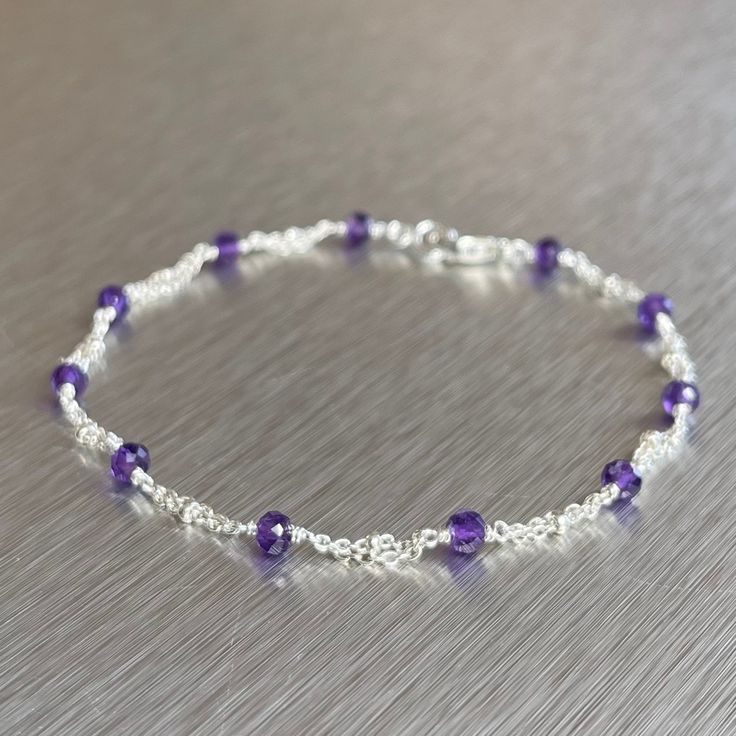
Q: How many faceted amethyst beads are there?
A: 11